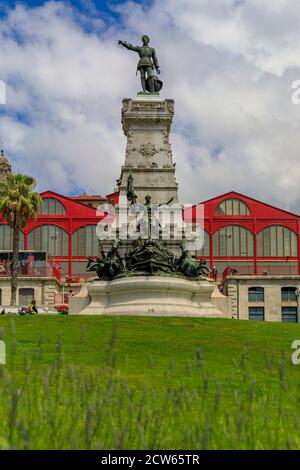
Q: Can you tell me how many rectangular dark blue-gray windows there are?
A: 4